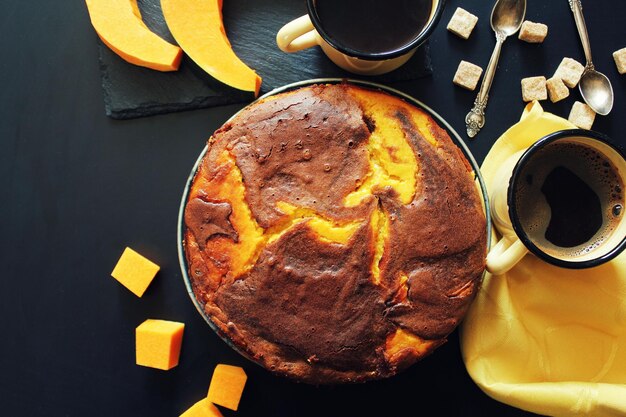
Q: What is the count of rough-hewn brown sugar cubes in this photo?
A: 8